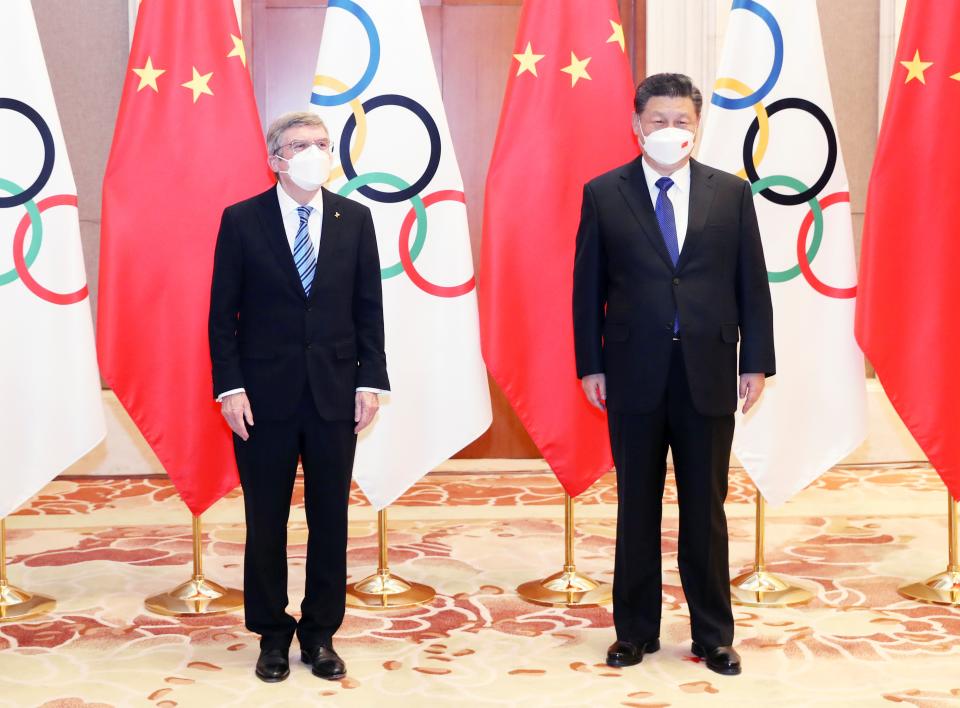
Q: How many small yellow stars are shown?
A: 8